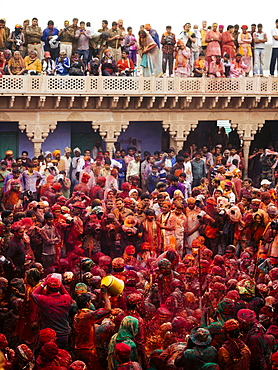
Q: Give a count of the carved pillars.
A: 4